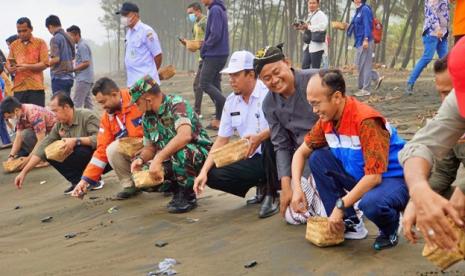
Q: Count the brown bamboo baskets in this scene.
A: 10